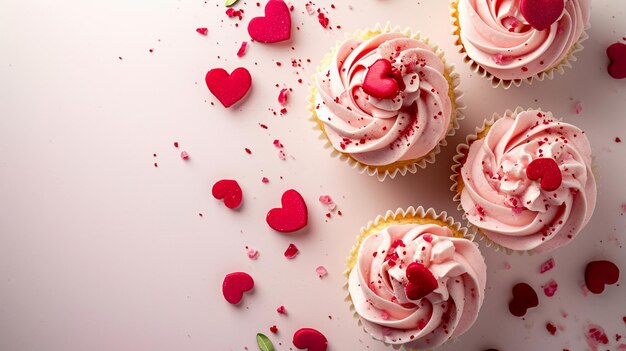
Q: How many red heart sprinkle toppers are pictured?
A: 13